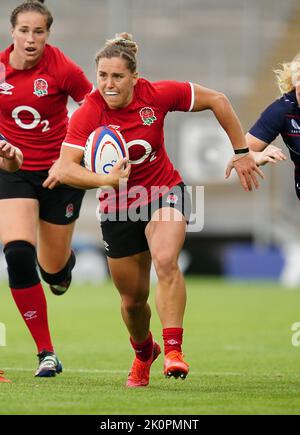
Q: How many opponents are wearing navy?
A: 1